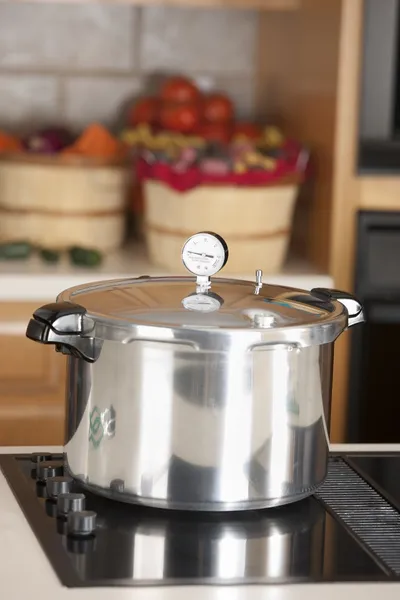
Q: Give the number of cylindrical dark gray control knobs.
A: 5